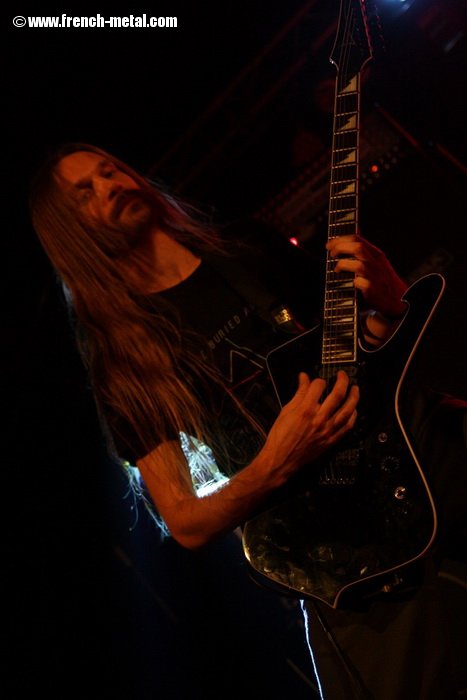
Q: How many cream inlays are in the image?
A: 10